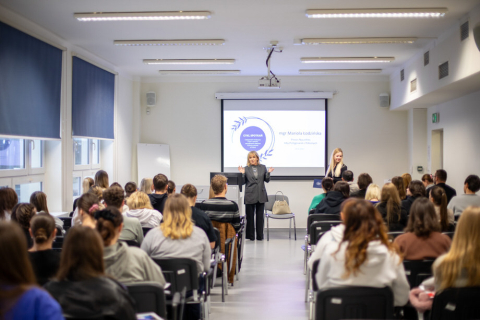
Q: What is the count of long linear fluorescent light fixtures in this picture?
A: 8